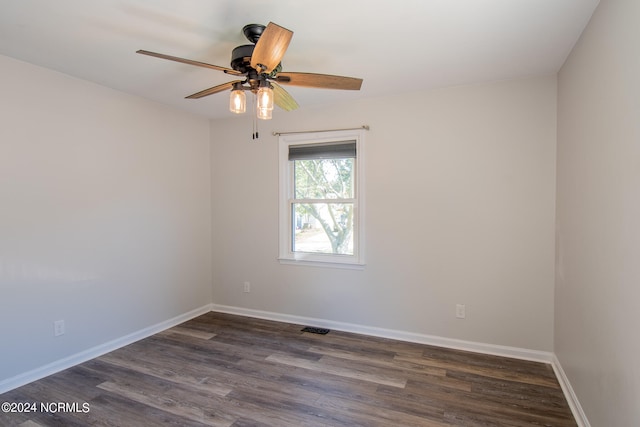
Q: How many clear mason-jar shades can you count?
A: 3